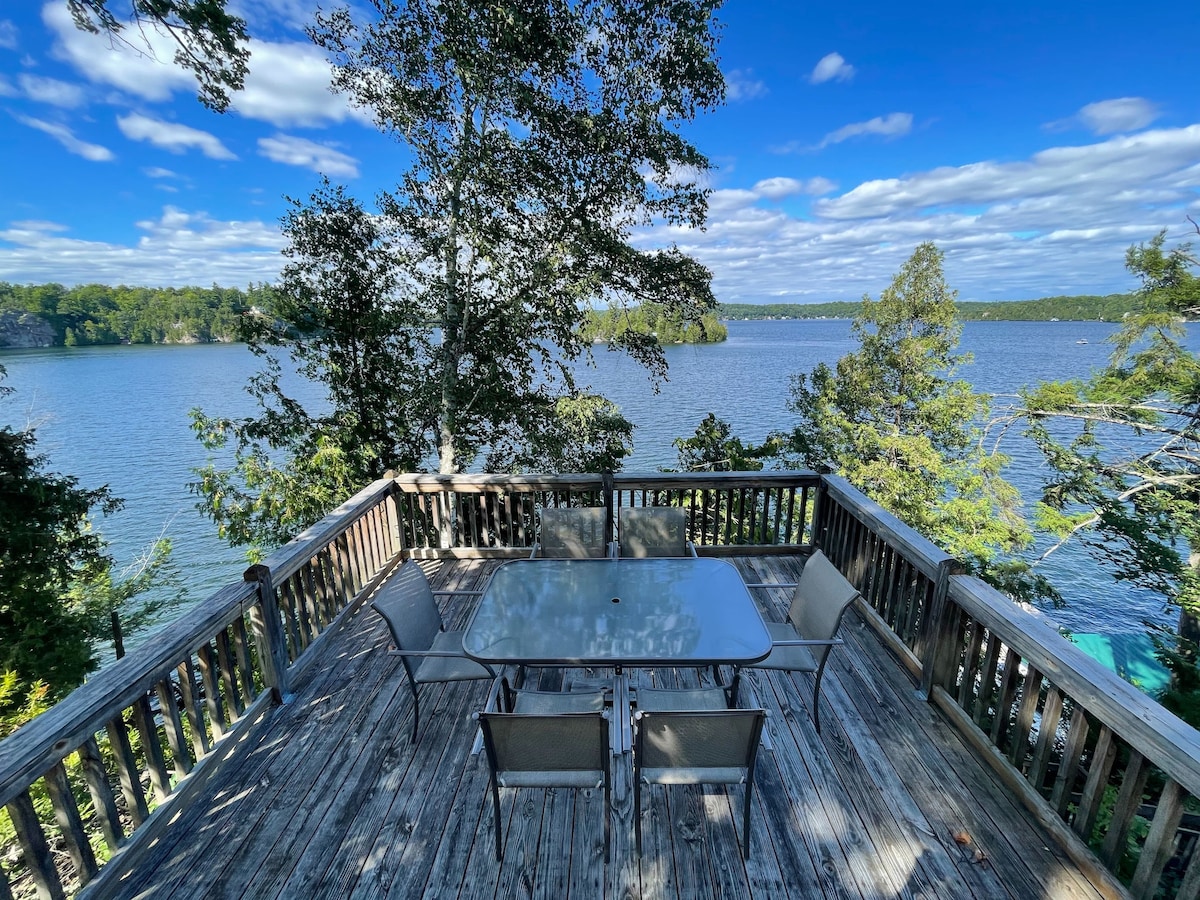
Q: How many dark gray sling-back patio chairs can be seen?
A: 6